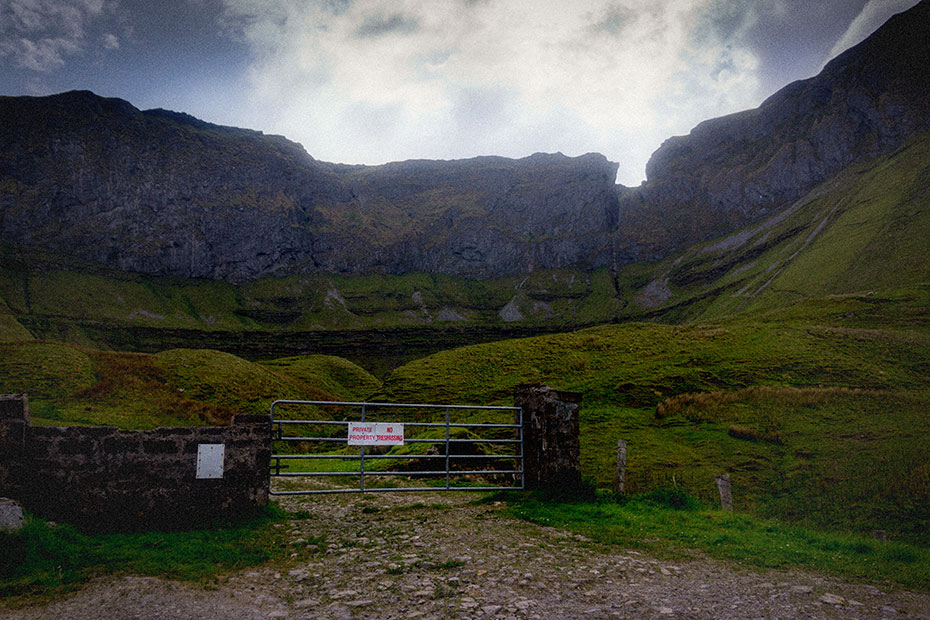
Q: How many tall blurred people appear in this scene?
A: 0